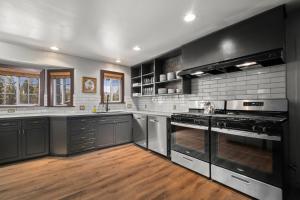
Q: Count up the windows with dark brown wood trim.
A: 3